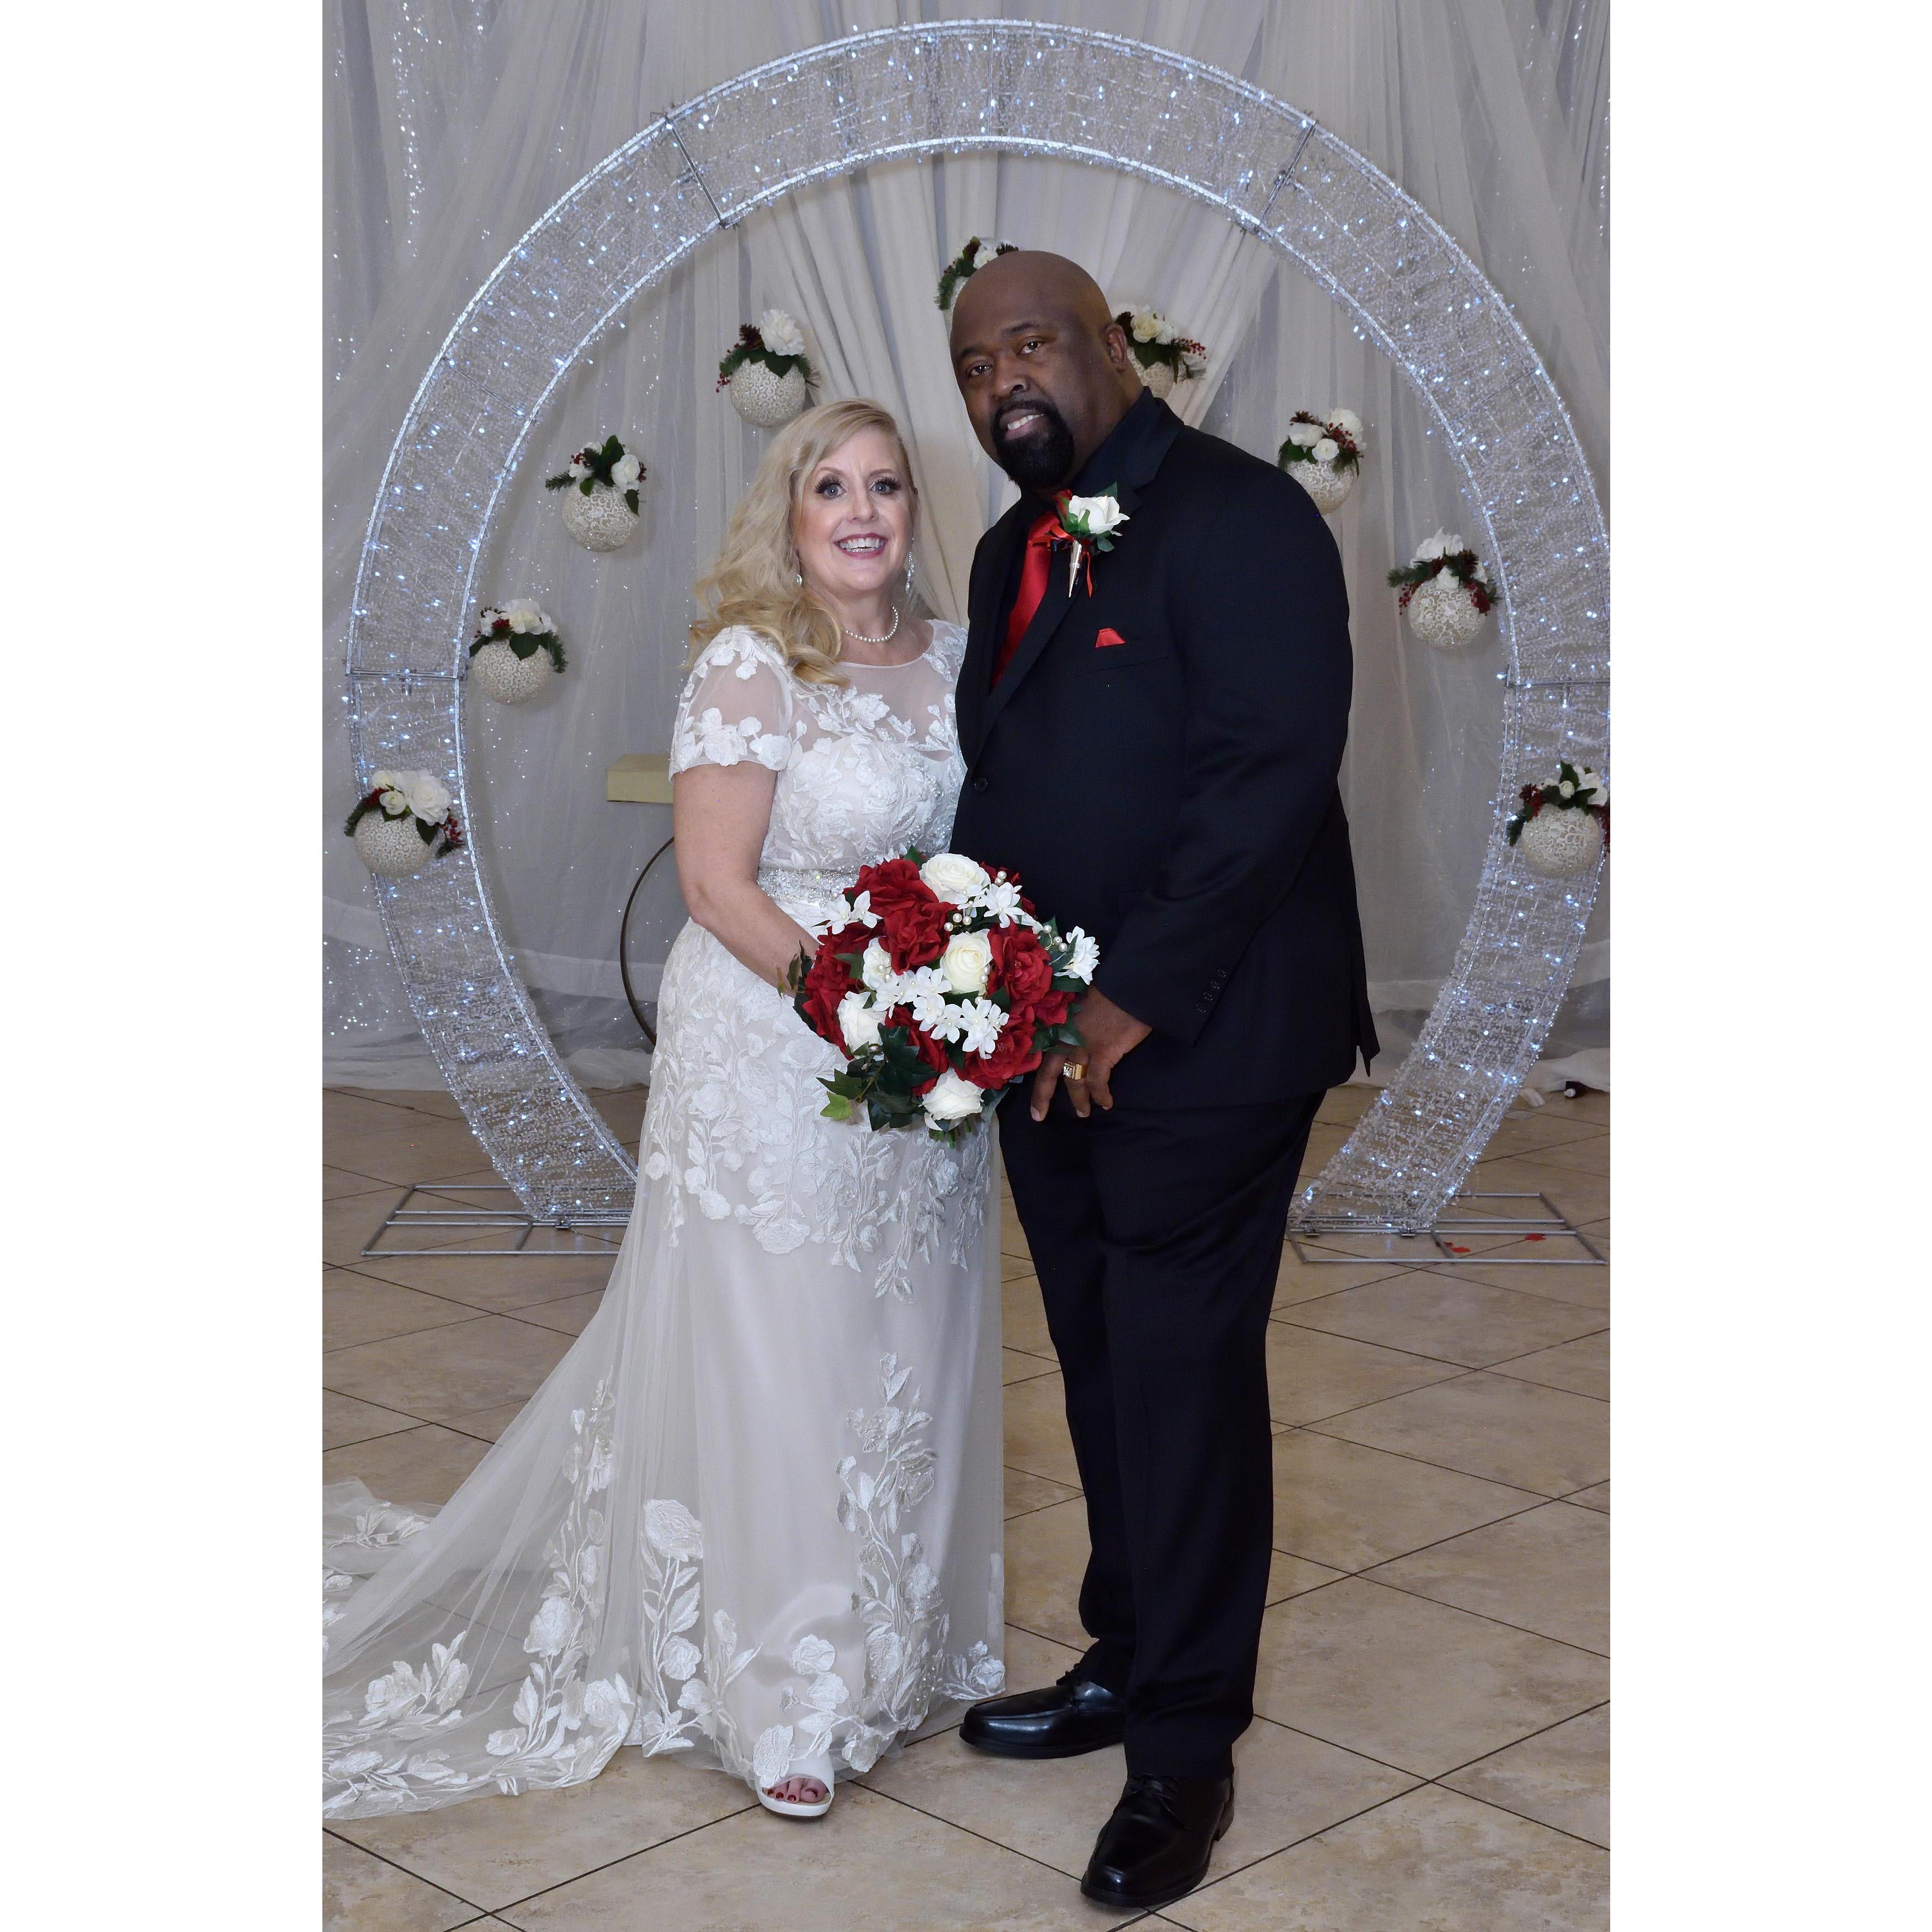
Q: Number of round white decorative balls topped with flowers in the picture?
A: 9